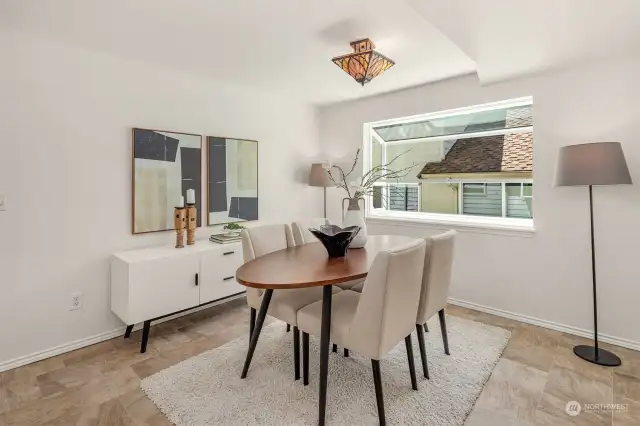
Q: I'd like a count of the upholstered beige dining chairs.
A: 4